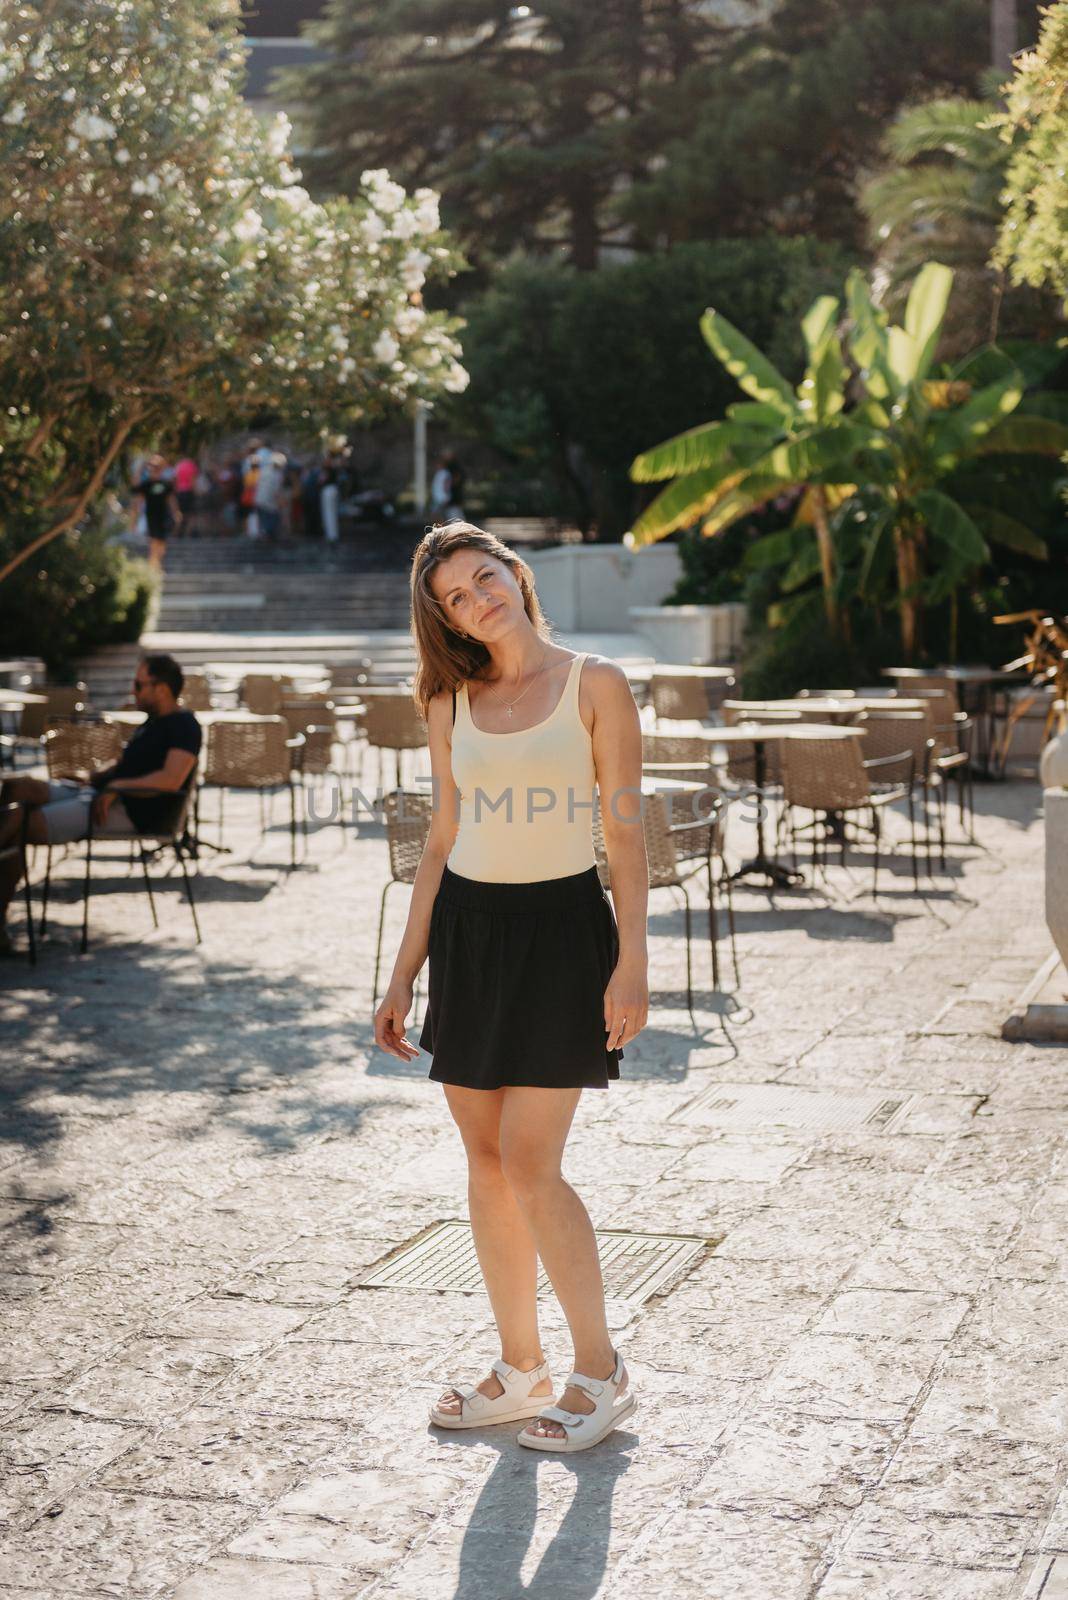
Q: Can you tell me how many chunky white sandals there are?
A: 2